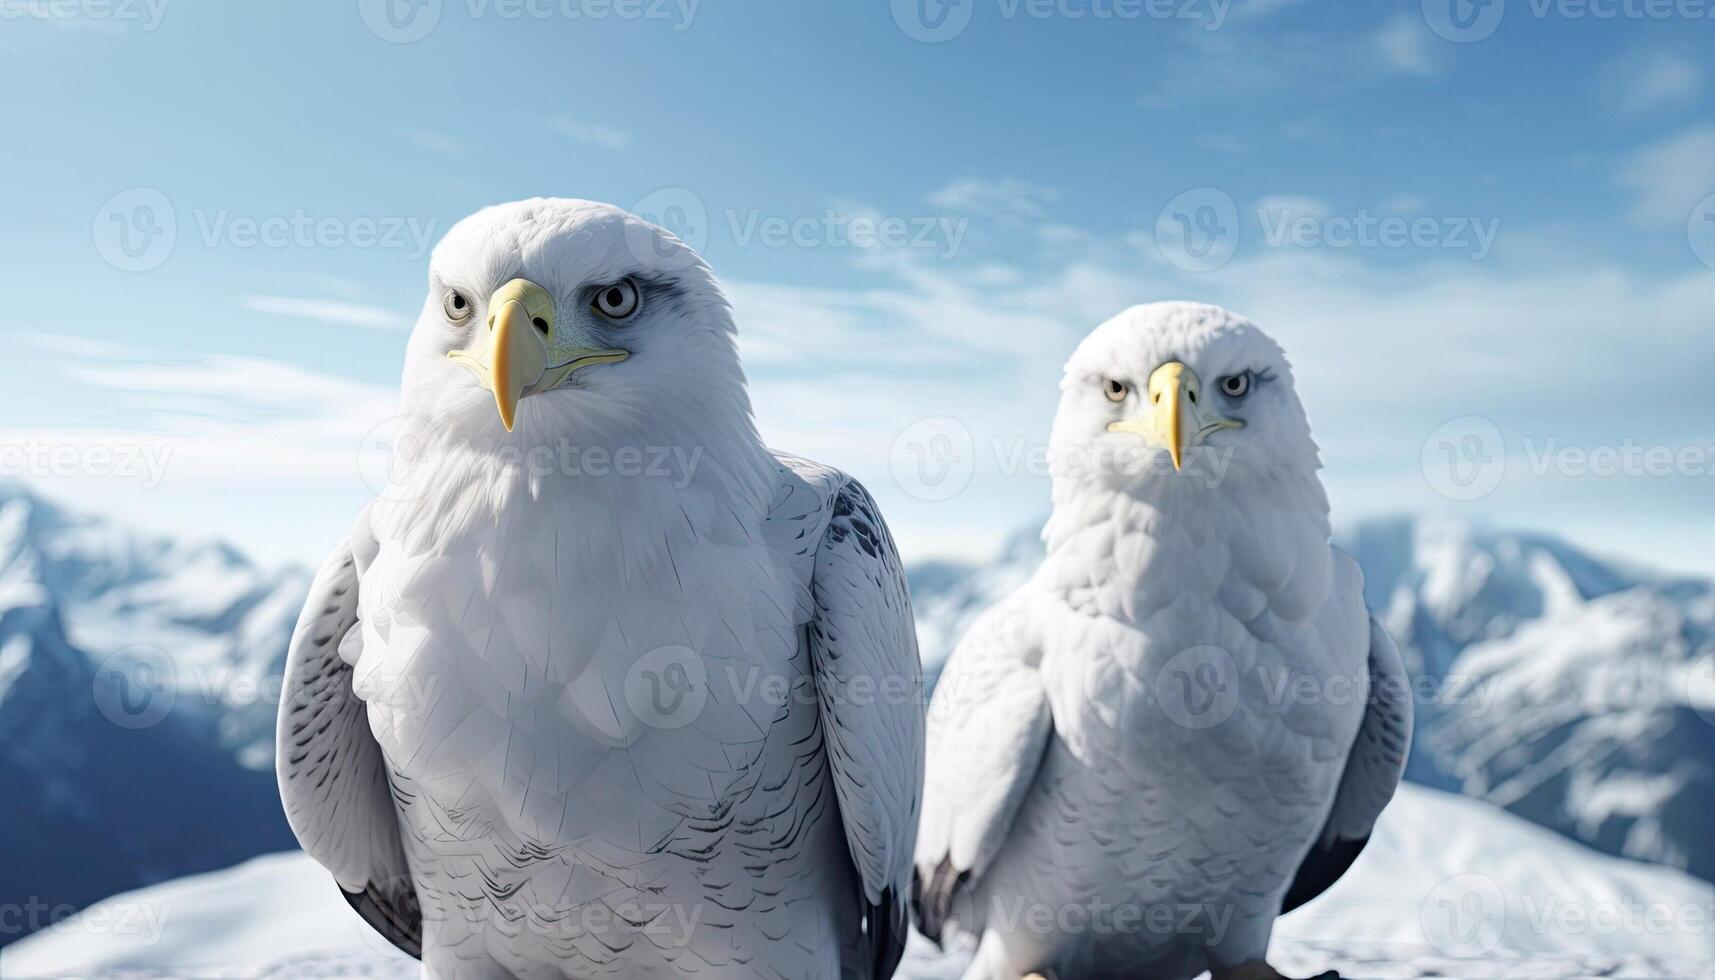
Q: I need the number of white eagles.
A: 2